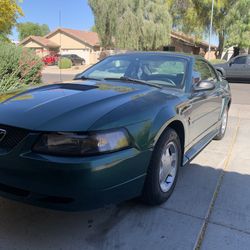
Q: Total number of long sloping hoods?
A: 1